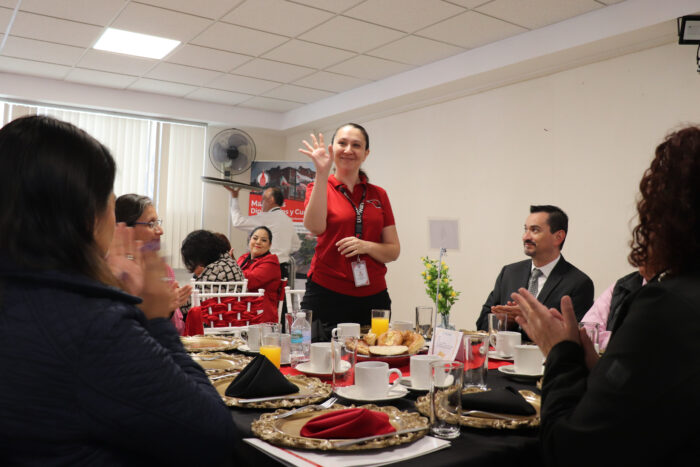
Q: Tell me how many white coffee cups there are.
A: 9